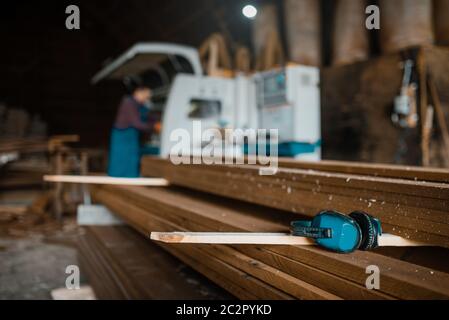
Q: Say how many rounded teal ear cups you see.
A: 2